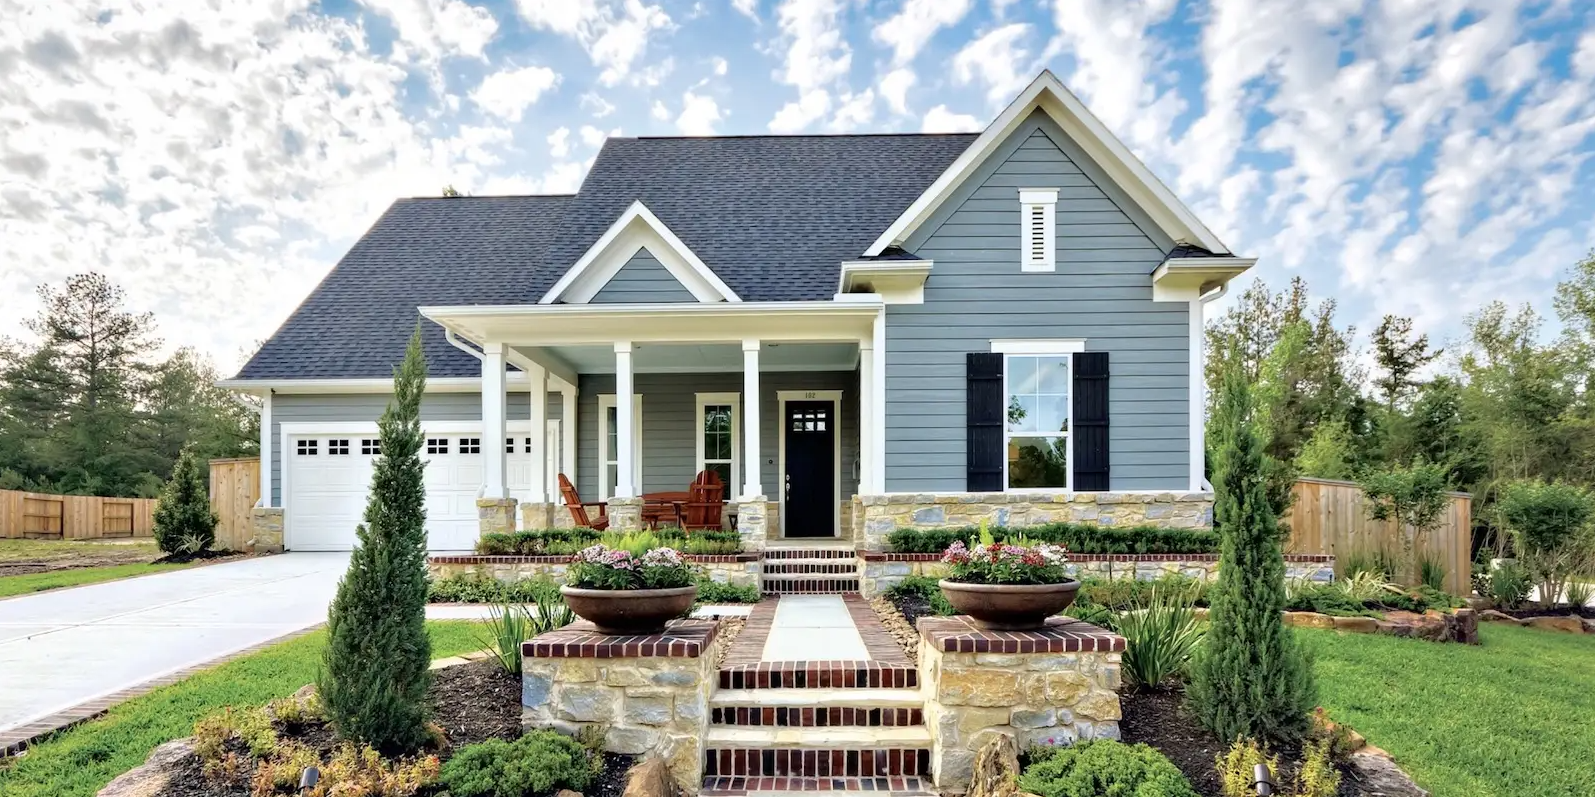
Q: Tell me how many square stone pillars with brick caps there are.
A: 2